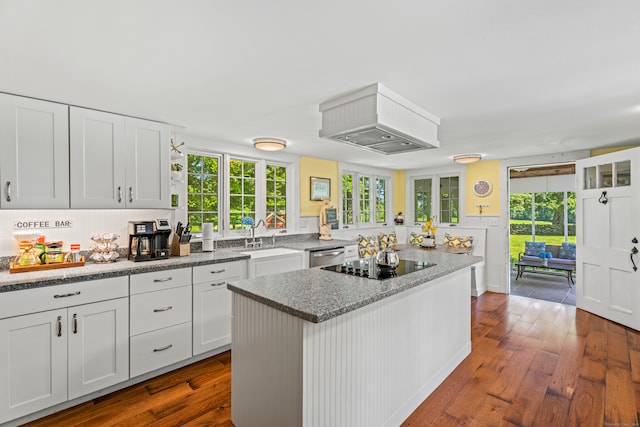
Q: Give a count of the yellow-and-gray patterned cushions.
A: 4